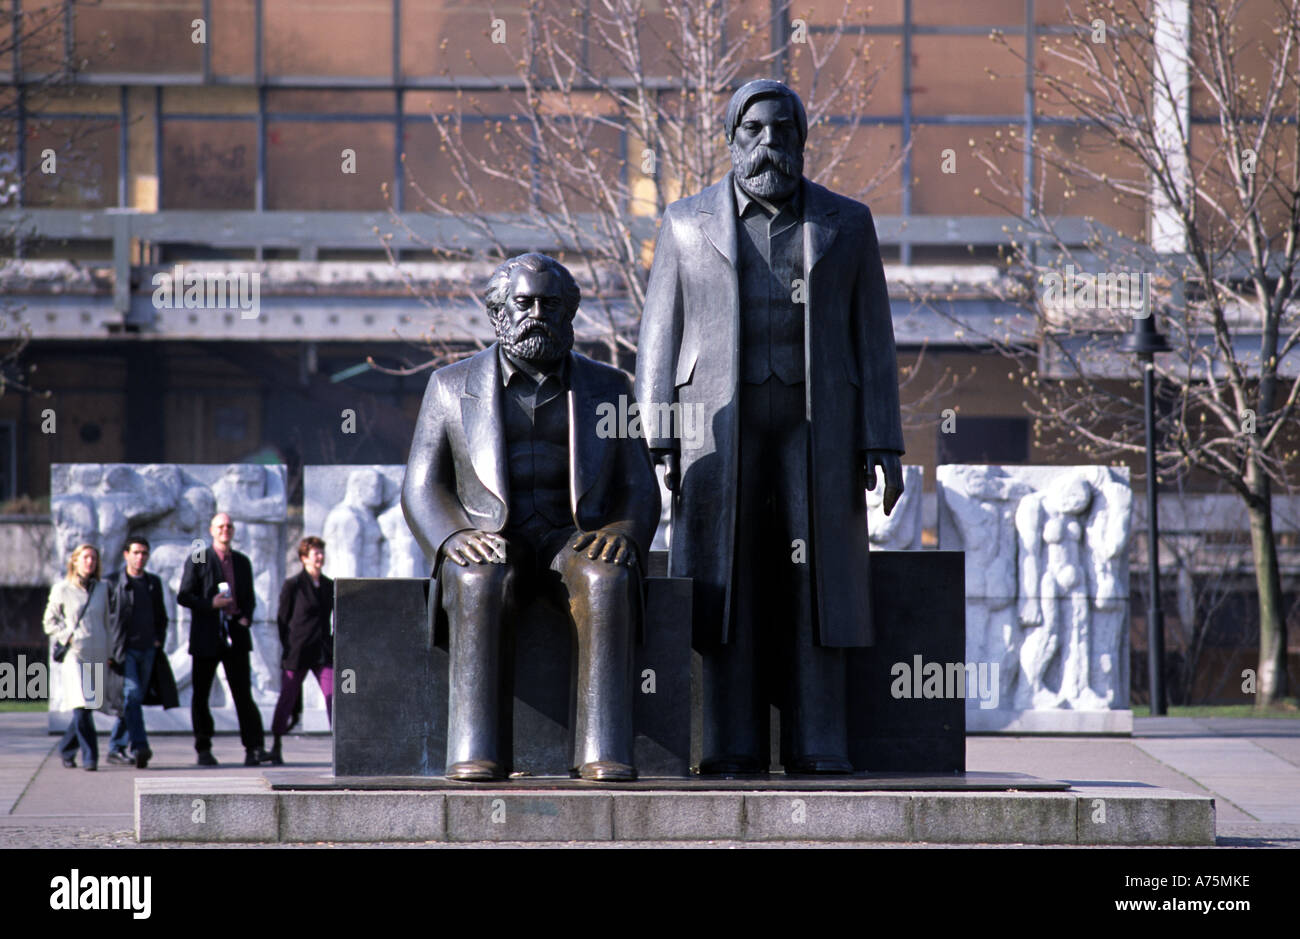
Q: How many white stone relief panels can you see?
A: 4